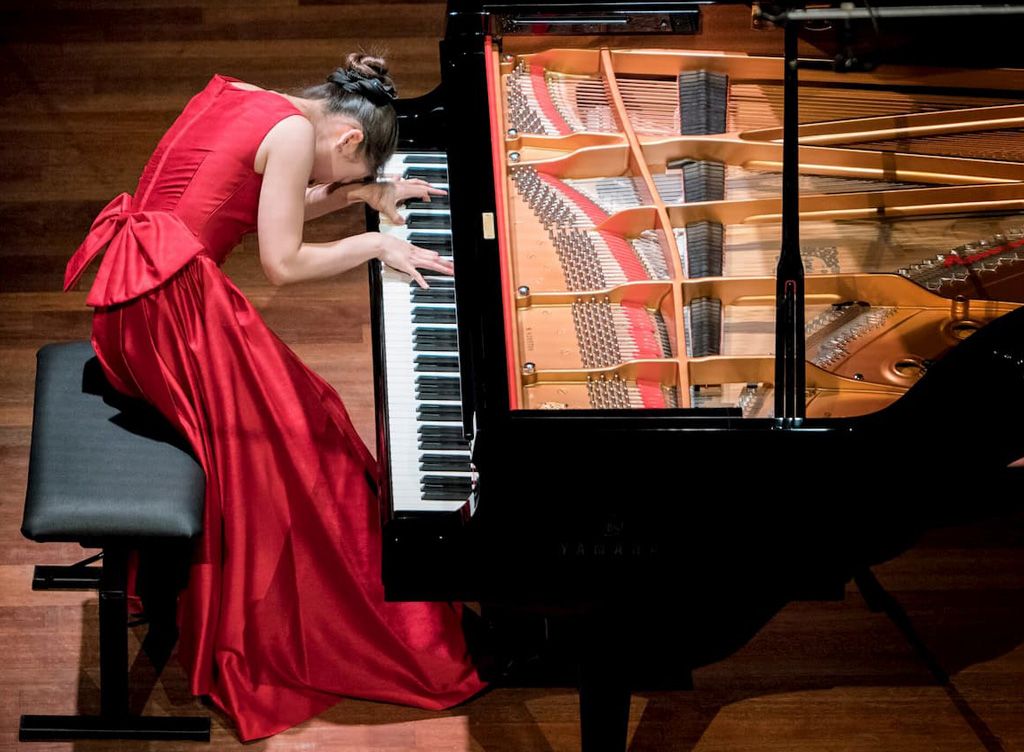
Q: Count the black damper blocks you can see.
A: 4